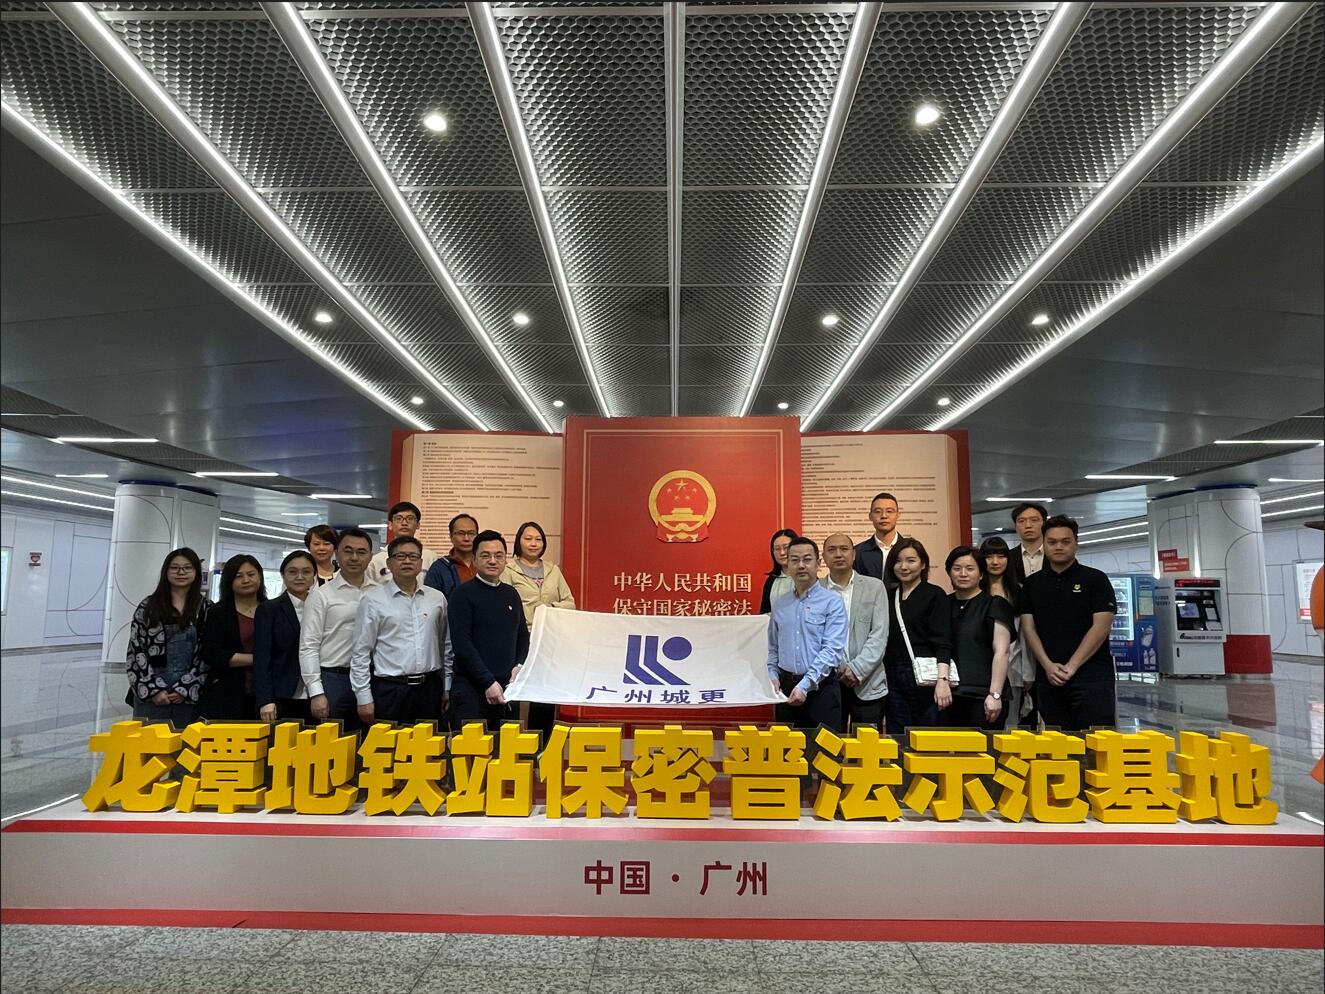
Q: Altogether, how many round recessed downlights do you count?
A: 10